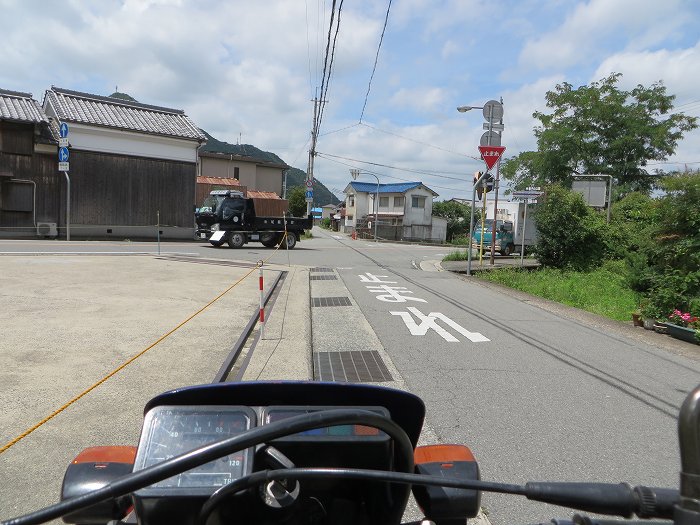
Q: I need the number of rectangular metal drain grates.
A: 4